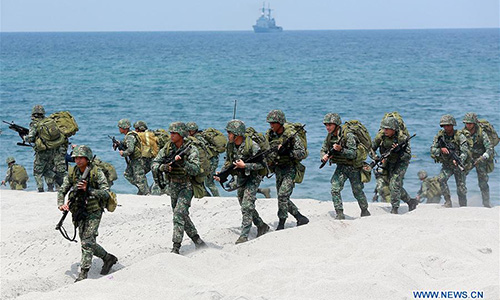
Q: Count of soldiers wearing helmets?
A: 14